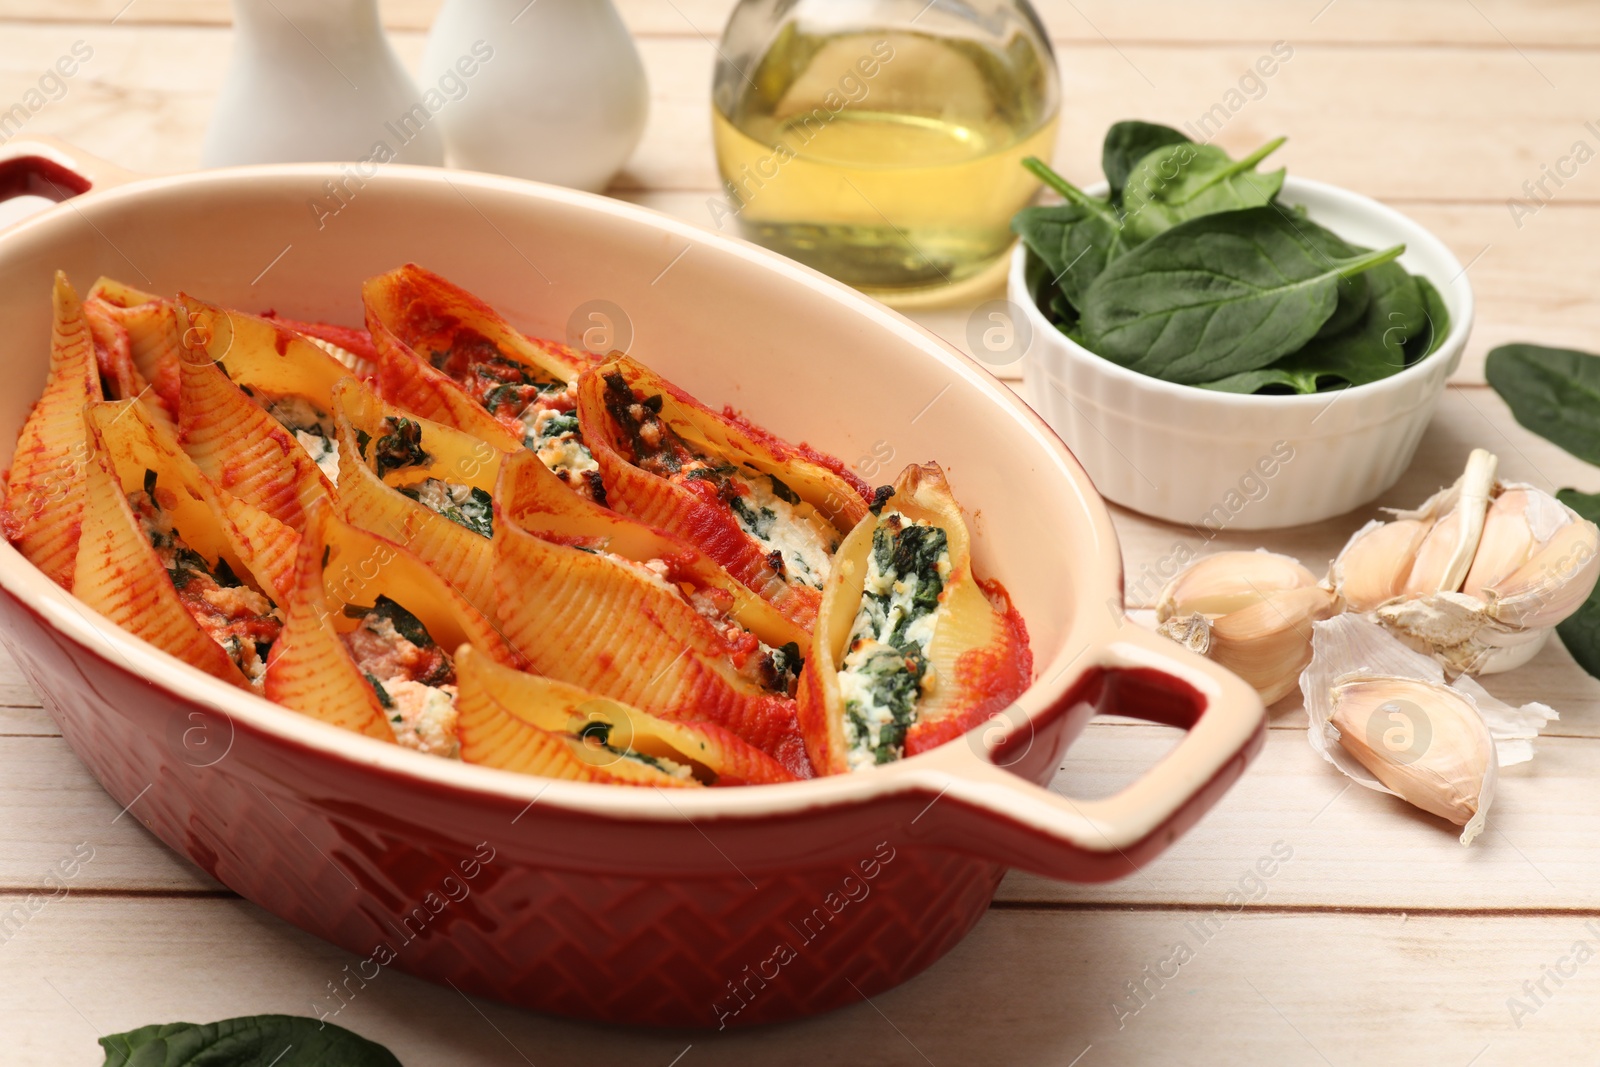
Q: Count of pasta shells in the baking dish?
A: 11